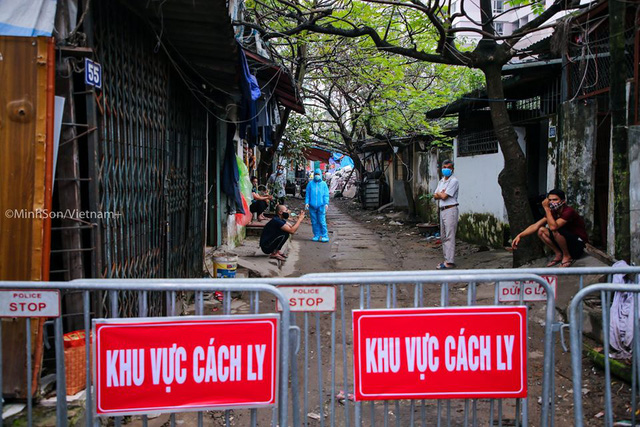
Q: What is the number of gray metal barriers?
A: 4